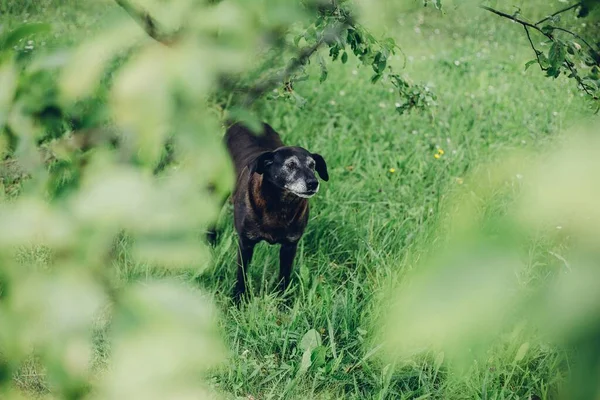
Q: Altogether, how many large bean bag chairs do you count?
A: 0